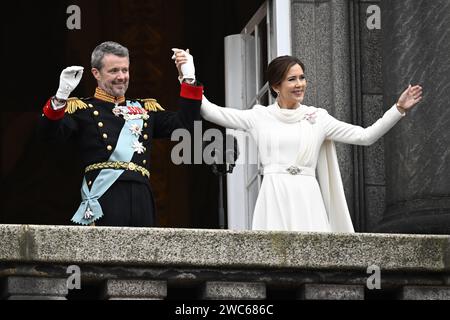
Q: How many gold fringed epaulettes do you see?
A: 2